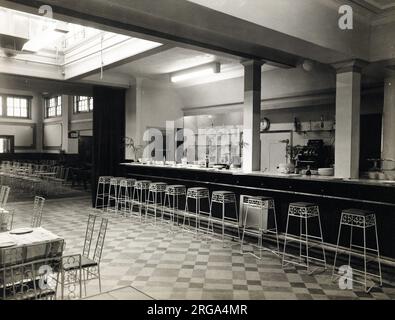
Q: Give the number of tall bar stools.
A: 11